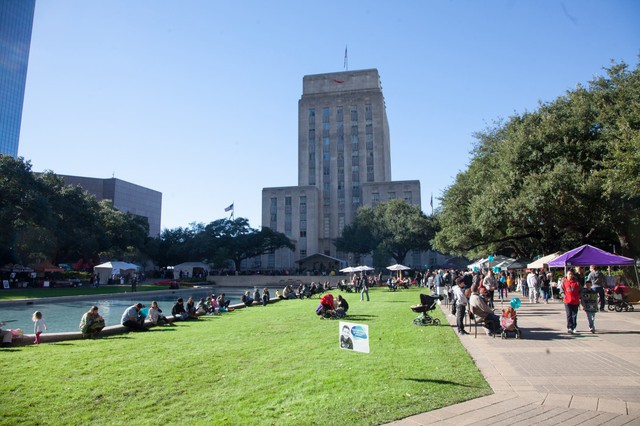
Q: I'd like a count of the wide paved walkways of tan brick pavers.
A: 1